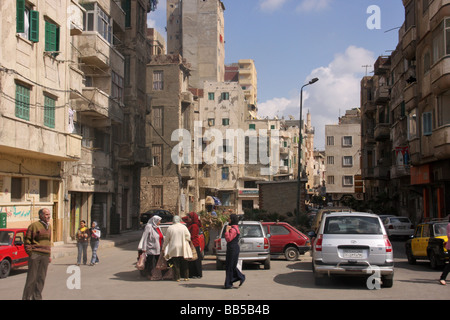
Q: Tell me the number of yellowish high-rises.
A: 1